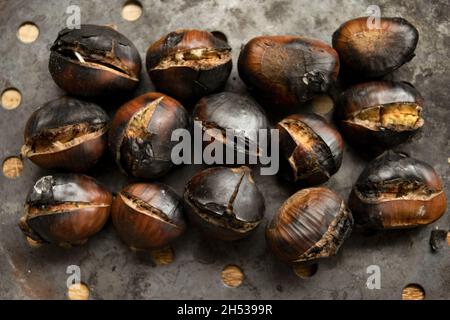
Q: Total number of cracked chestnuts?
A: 12